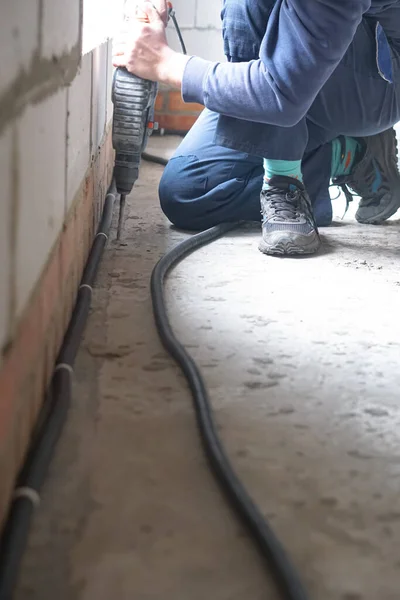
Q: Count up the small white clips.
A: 5